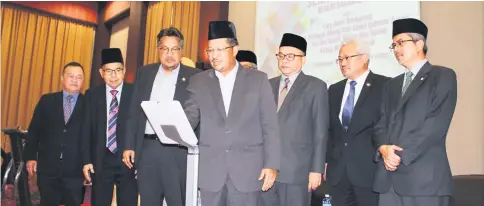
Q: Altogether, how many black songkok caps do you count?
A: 5